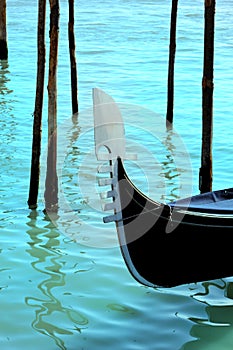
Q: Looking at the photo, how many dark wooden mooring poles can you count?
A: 6